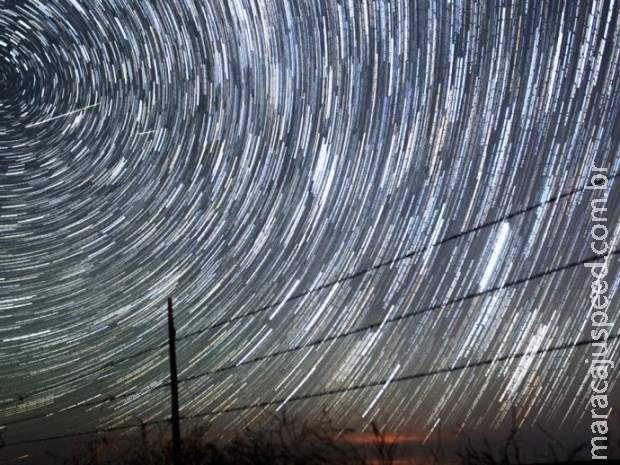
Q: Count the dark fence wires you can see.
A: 3